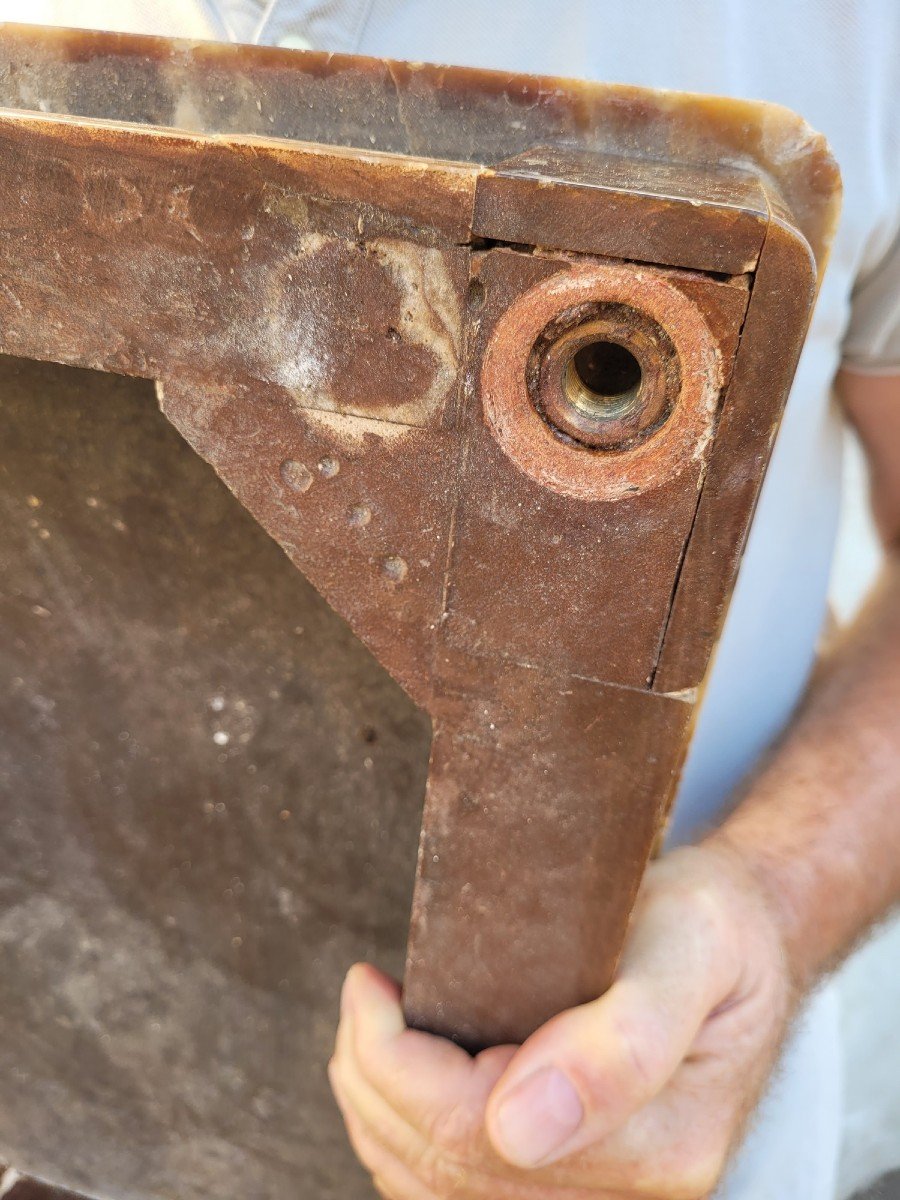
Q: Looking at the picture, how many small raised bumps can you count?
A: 4